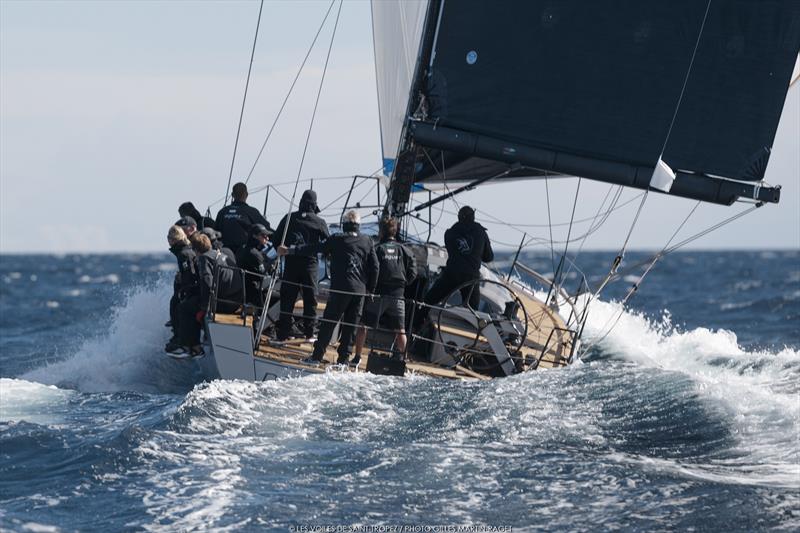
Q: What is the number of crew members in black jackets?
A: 11